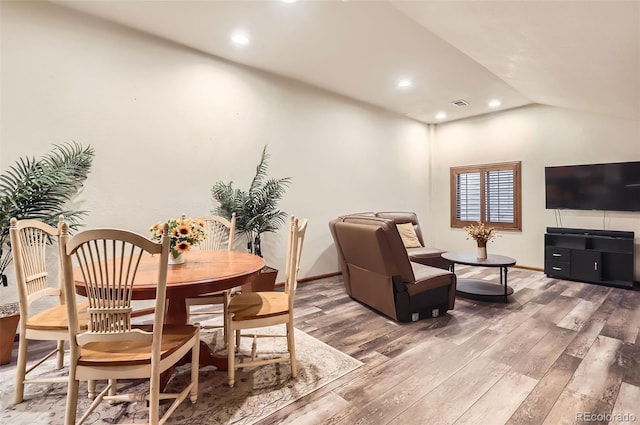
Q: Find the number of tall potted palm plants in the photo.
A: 2